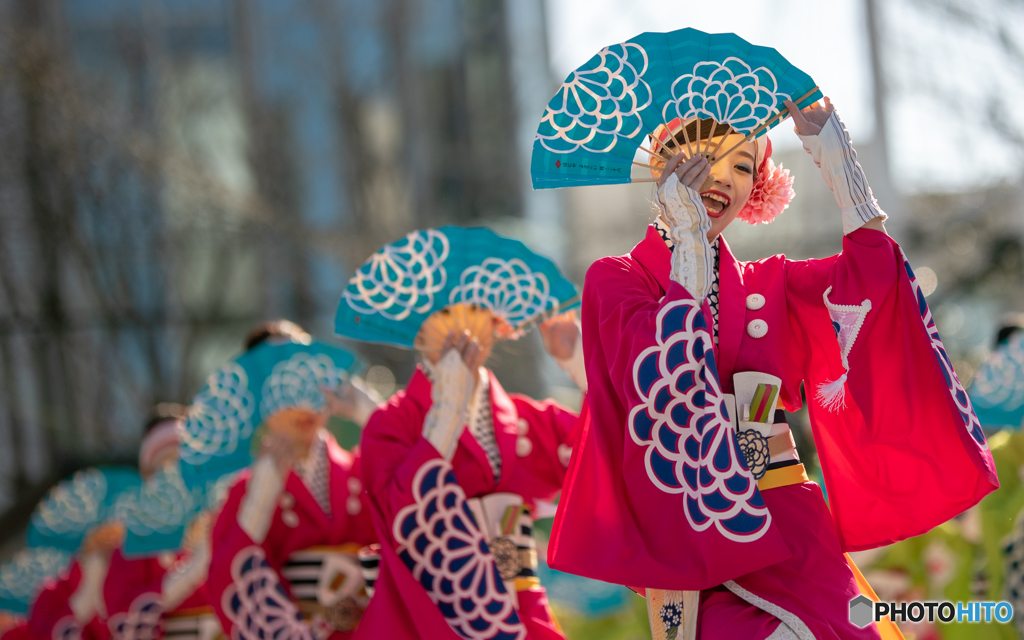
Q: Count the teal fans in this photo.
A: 7